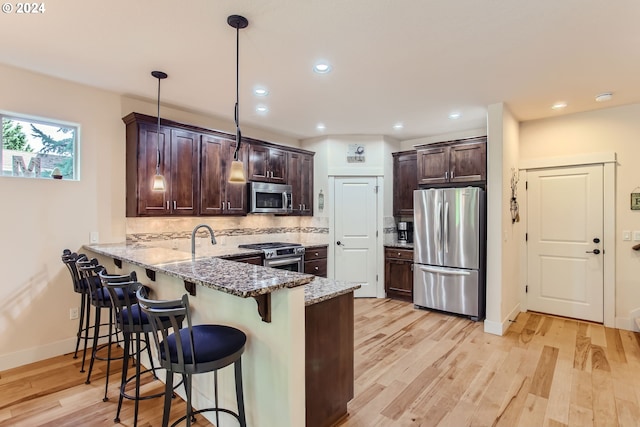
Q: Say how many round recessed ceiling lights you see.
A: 7